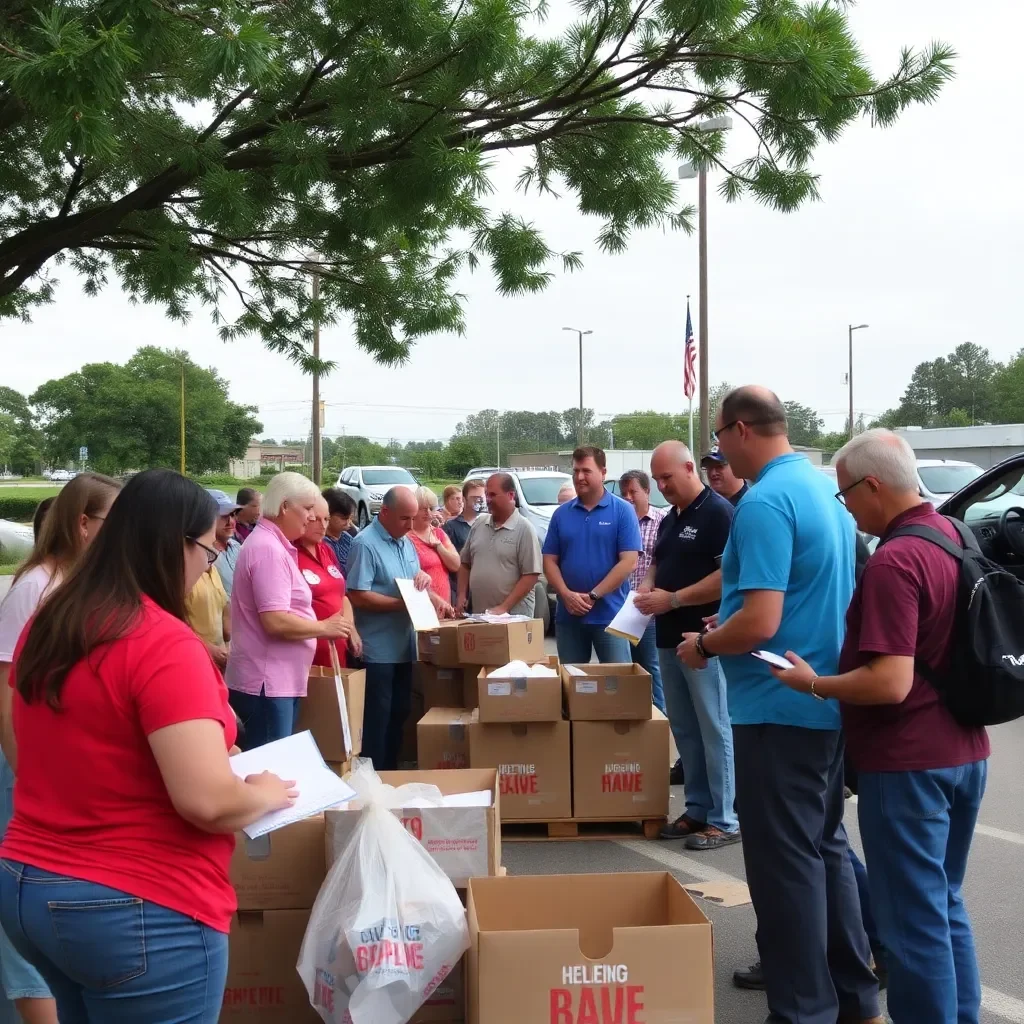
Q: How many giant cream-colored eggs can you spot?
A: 0